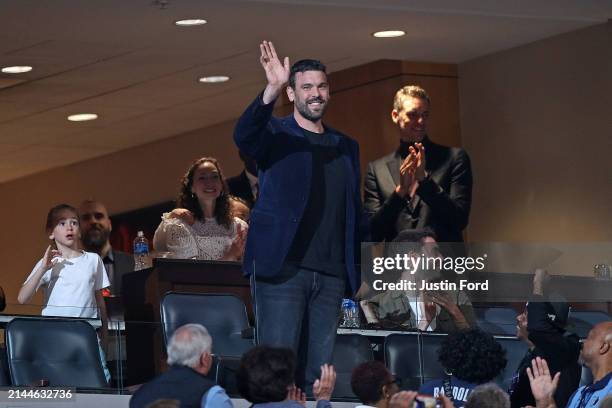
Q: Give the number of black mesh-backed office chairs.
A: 0